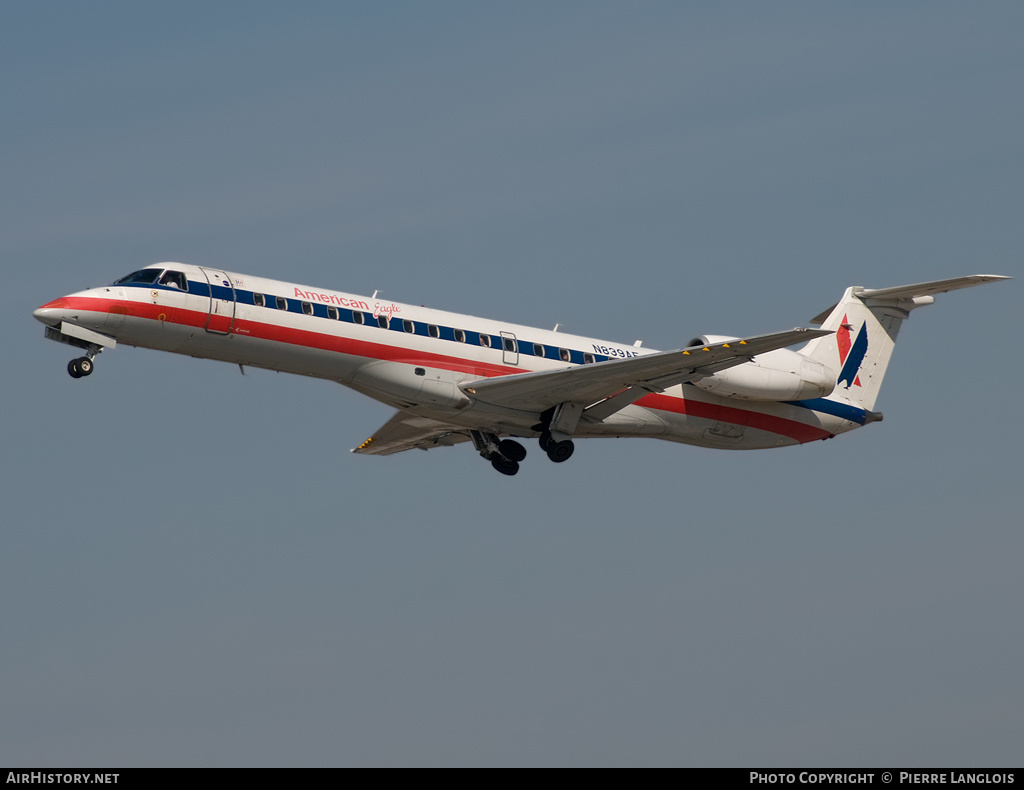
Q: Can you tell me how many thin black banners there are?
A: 1